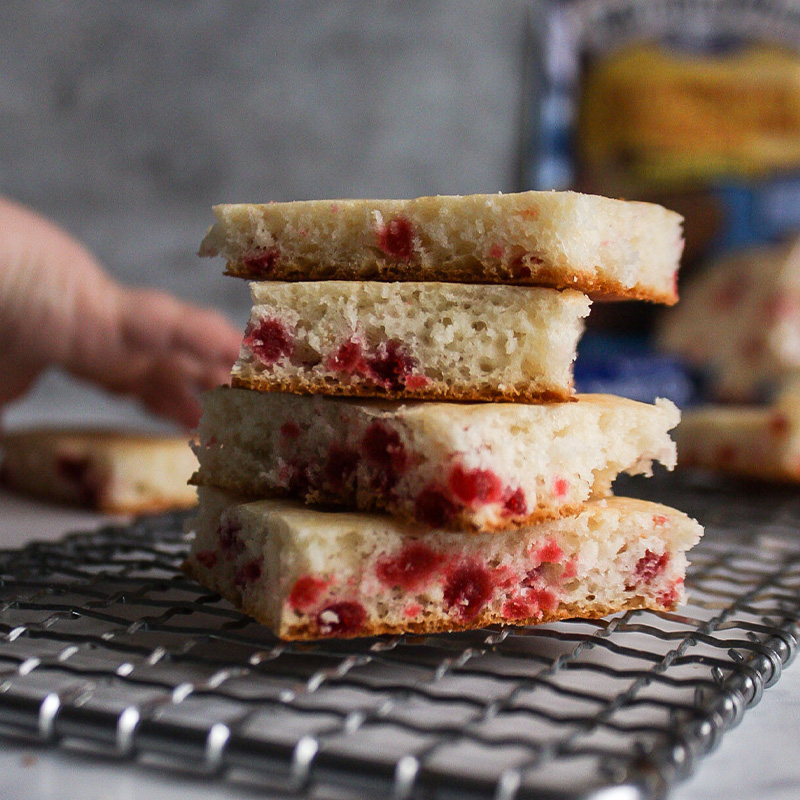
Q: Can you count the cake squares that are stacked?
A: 4